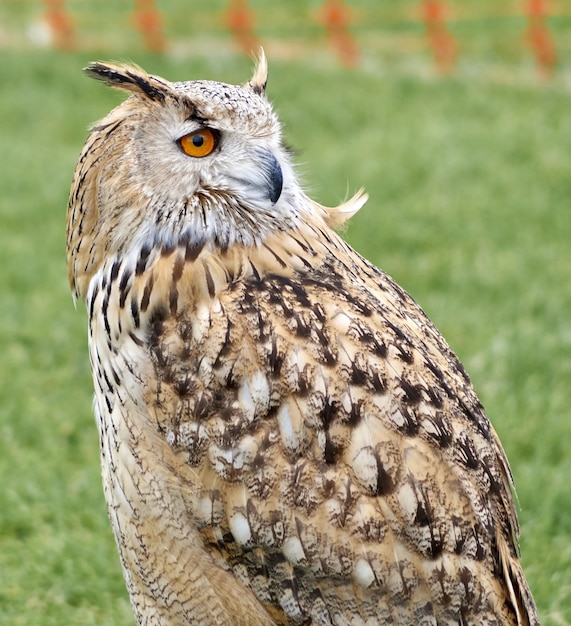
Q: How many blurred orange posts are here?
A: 6